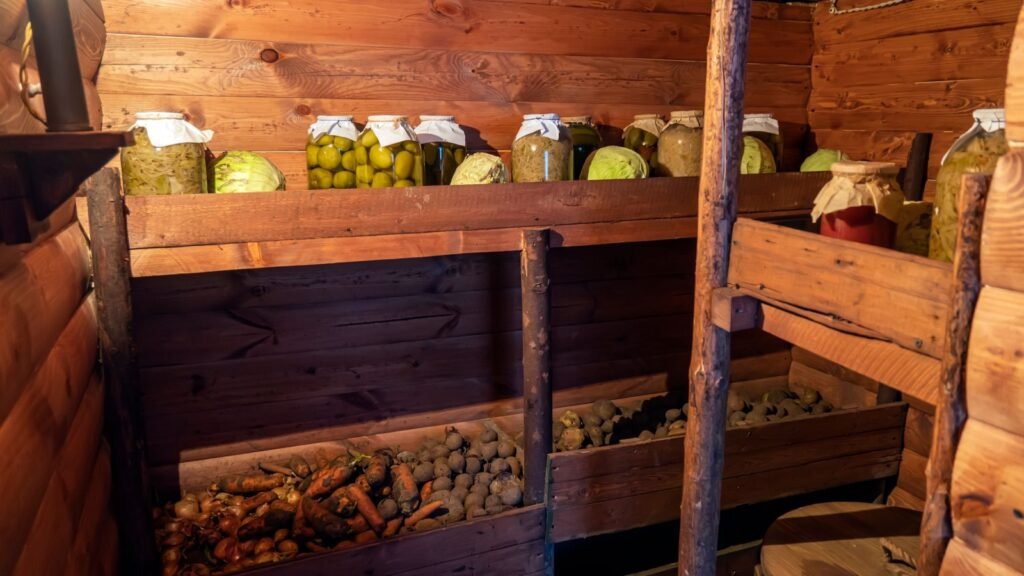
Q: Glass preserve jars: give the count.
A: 11